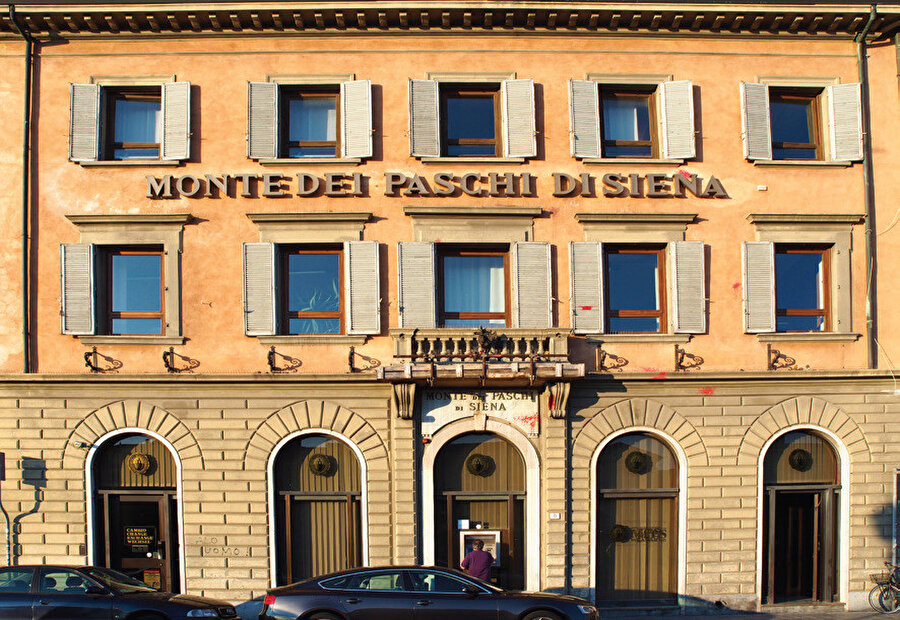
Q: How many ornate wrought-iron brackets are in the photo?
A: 7